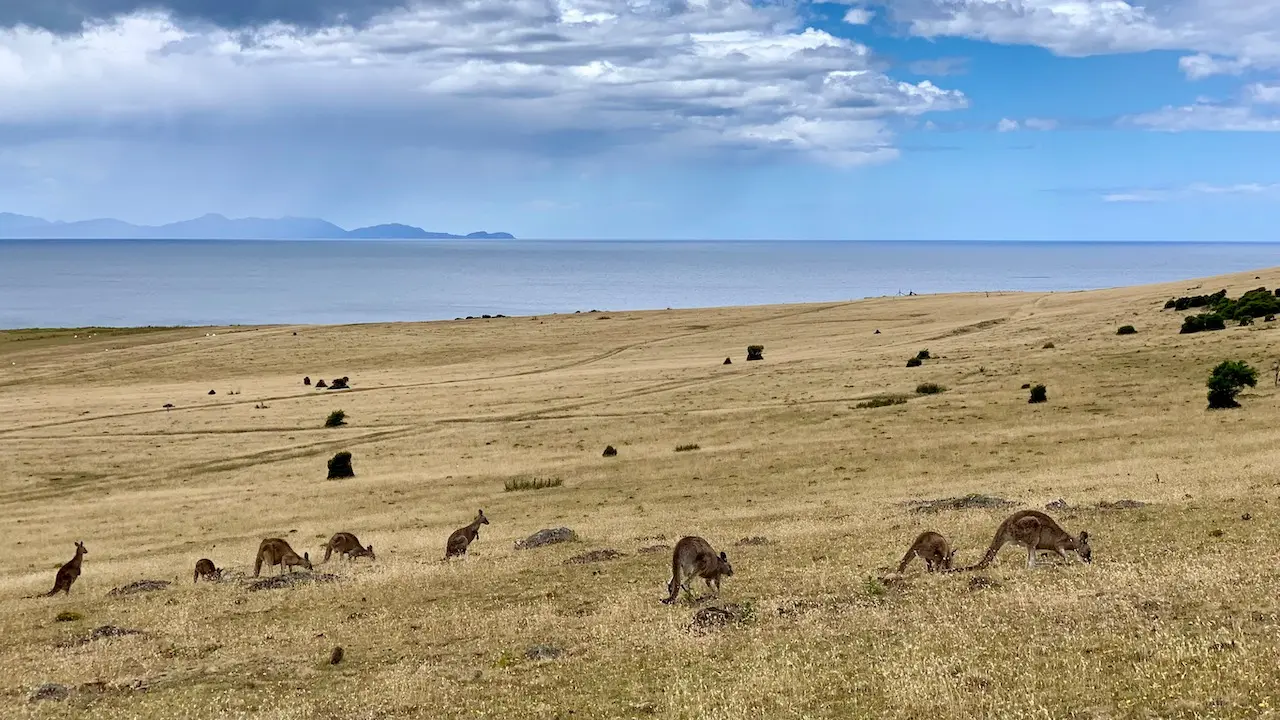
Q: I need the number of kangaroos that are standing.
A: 2